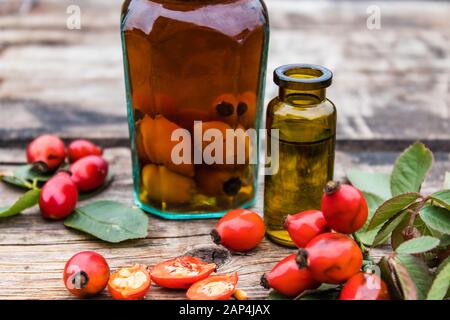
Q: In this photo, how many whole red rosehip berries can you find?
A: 11